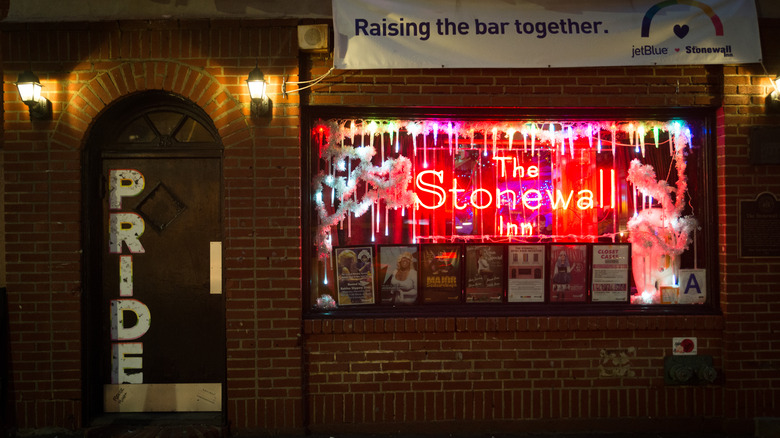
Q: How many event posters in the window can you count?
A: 7